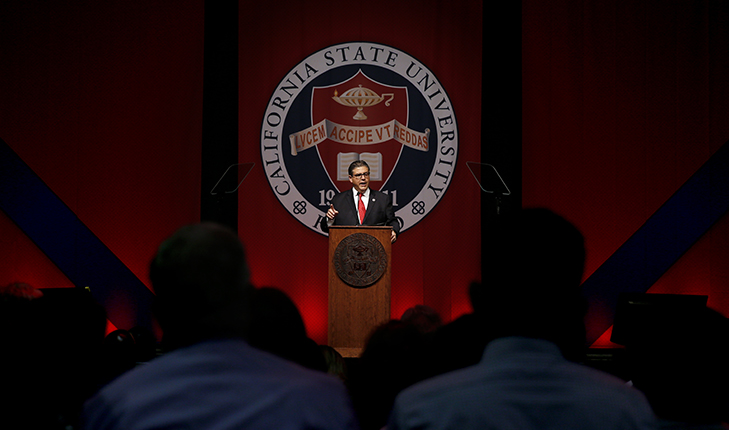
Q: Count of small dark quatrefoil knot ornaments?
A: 2